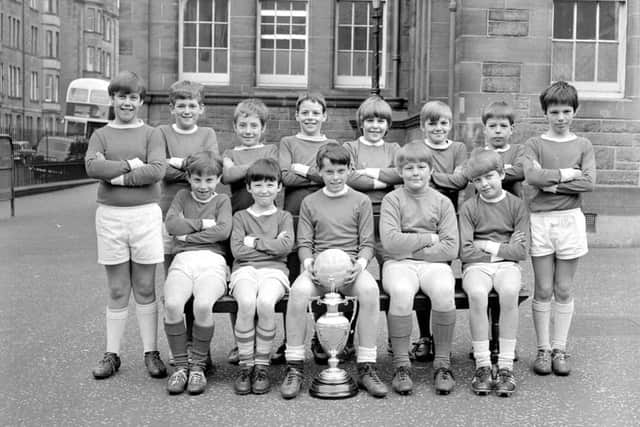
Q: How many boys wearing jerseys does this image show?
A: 13